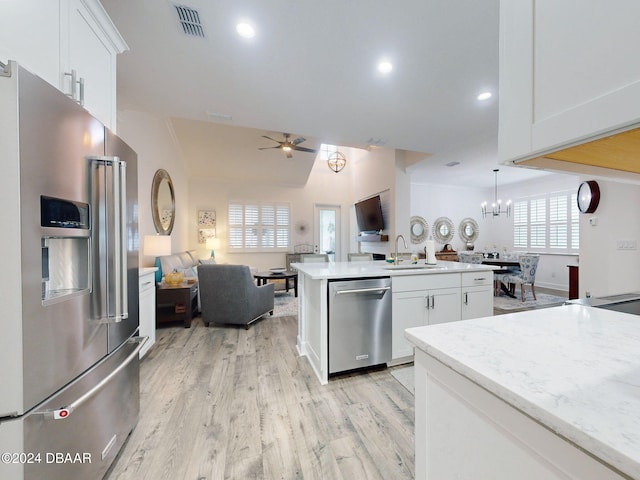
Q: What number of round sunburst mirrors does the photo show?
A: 3